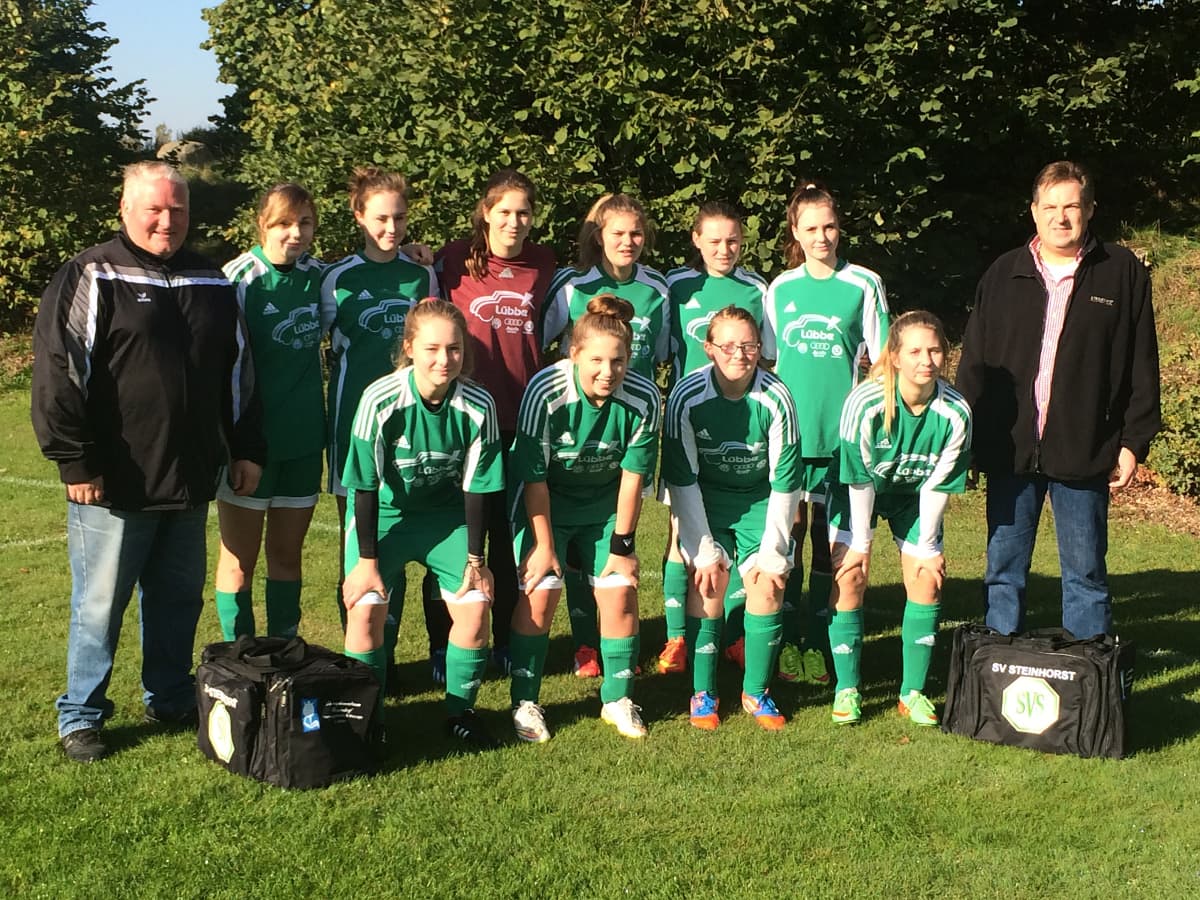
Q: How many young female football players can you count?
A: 10